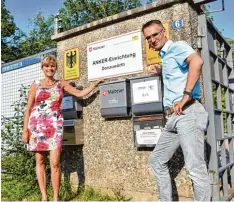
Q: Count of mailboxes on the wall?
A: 5